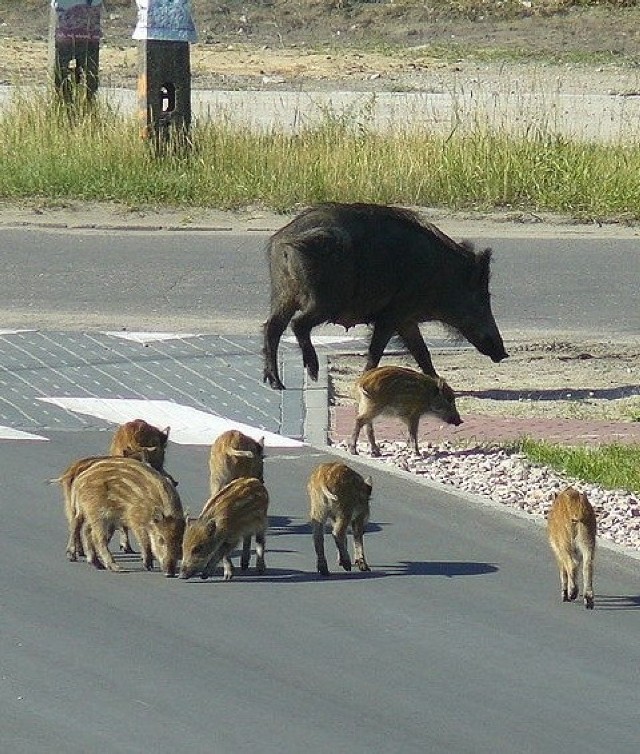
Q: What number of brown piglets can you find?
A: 8